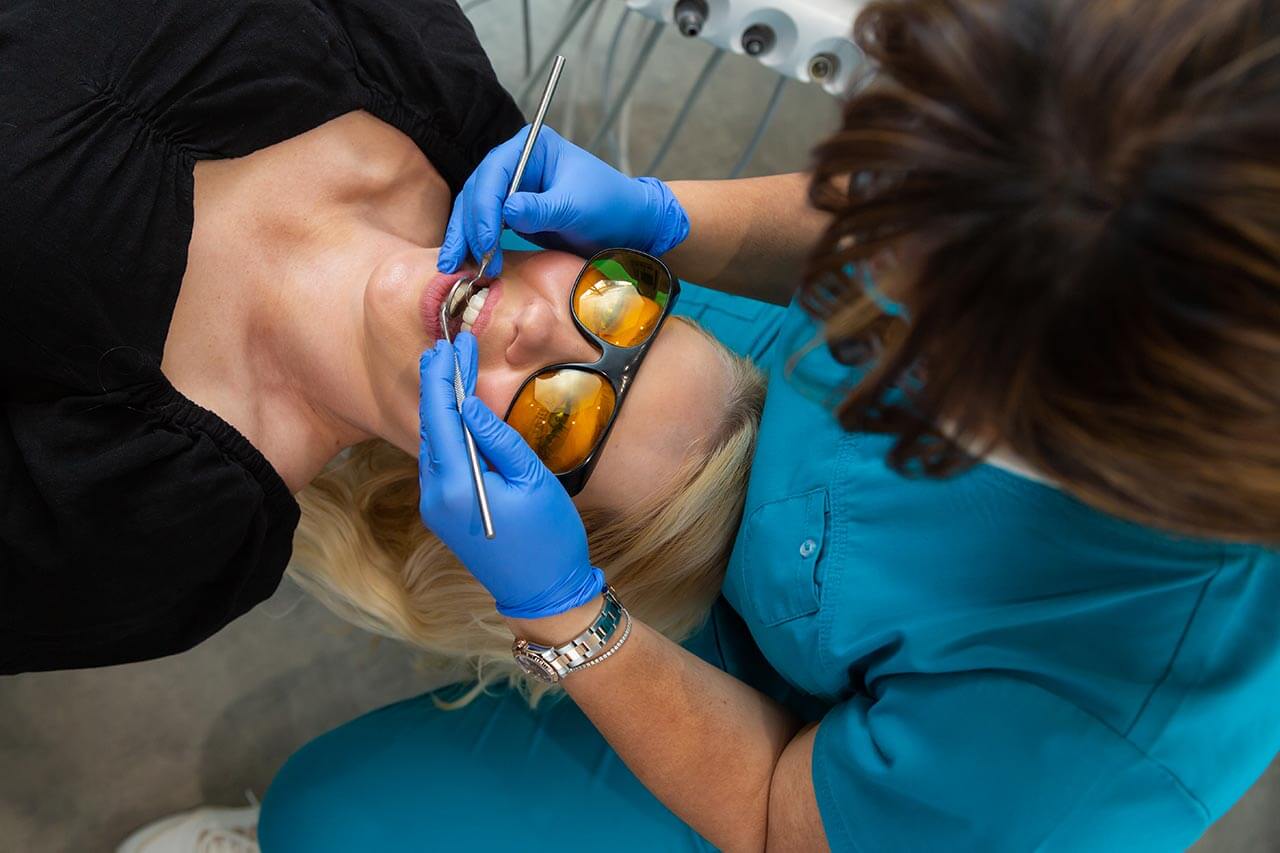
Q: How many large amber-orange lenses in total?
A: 2